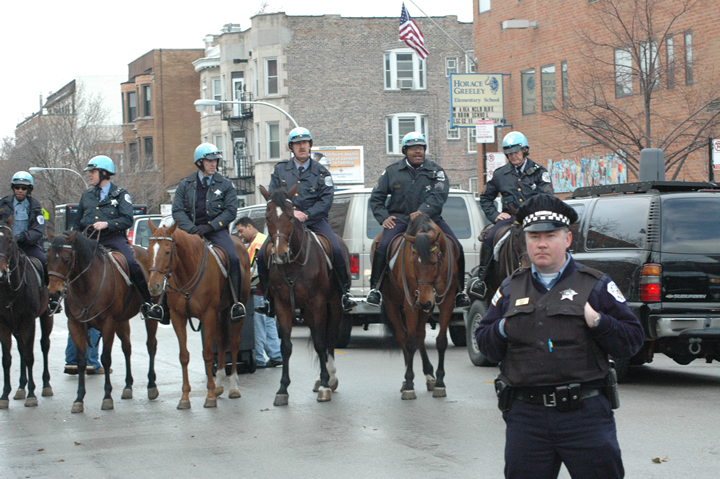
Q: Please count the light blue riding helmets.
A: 6